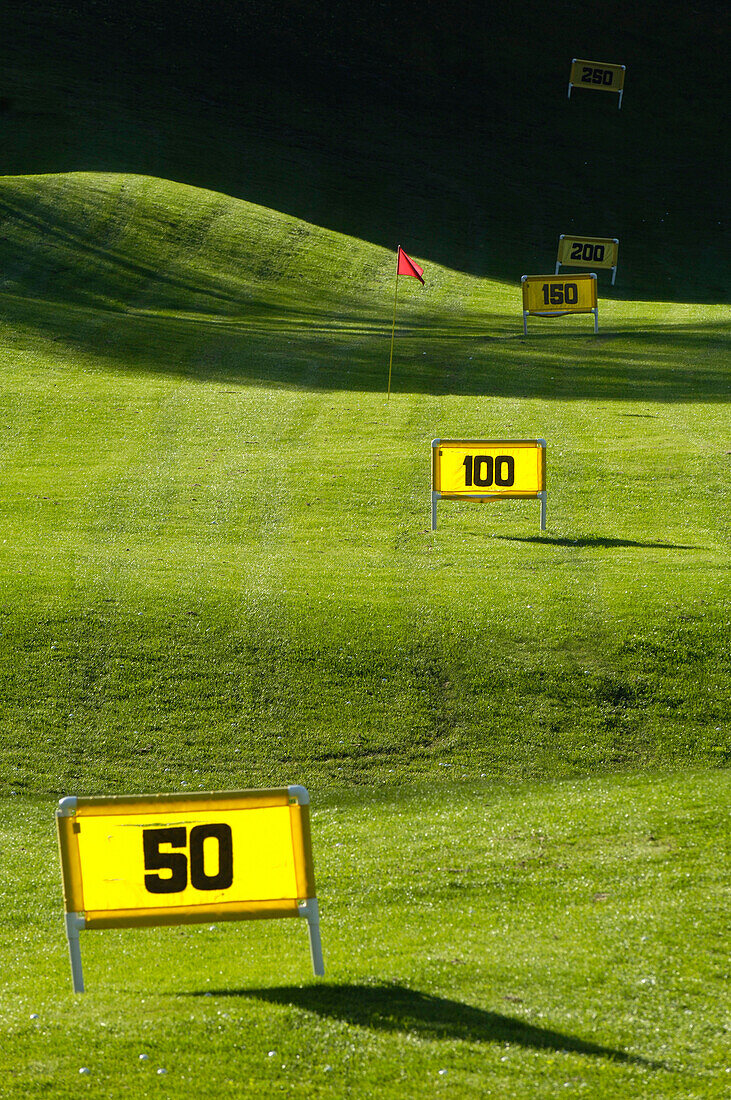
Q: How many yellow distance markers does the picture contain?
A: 5